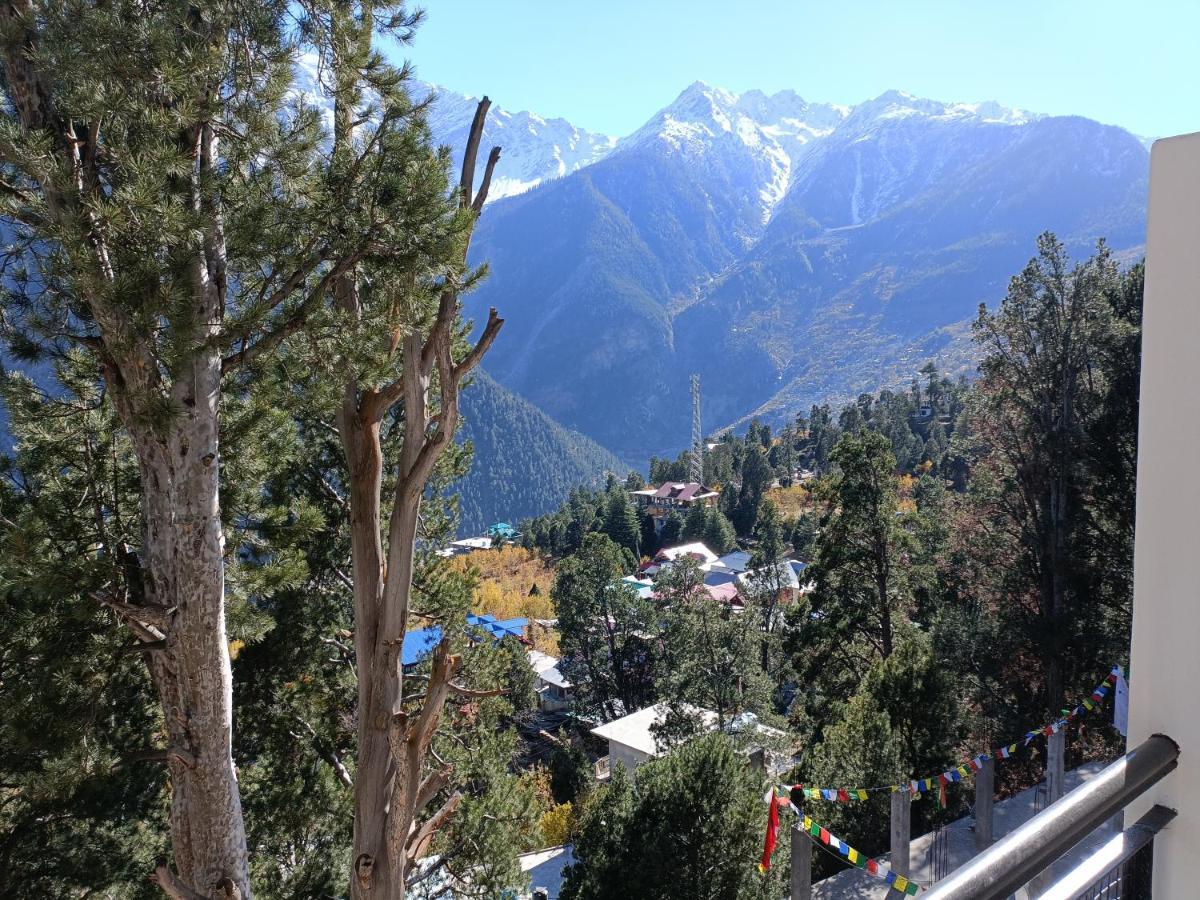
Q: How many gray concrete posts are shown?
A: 4